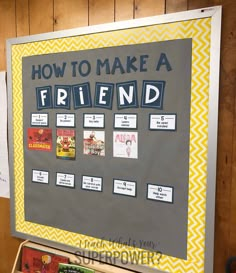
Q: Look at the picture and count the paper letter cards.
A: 6